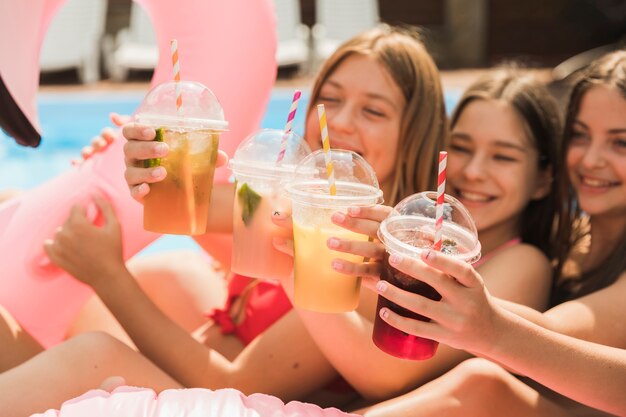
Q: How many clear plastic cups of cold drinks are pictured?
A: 4